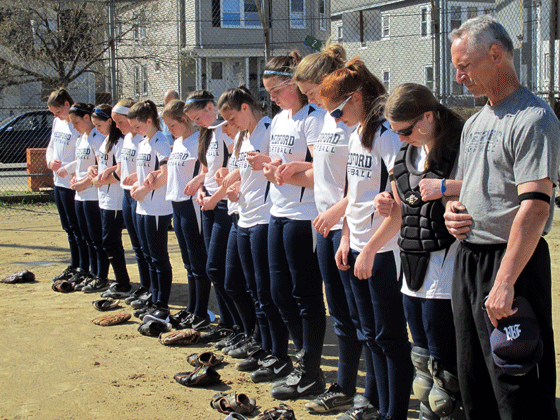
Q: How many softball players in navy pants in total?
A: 13